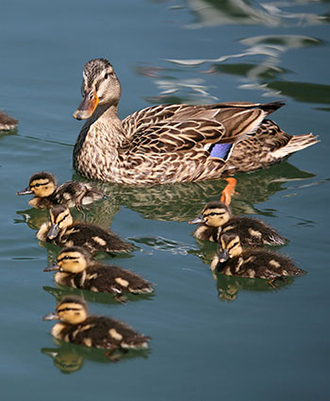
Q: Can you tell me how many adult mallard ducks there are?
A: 1